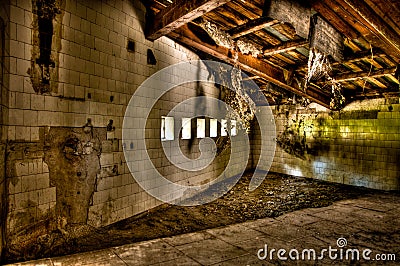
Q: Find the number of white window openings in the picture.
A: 6